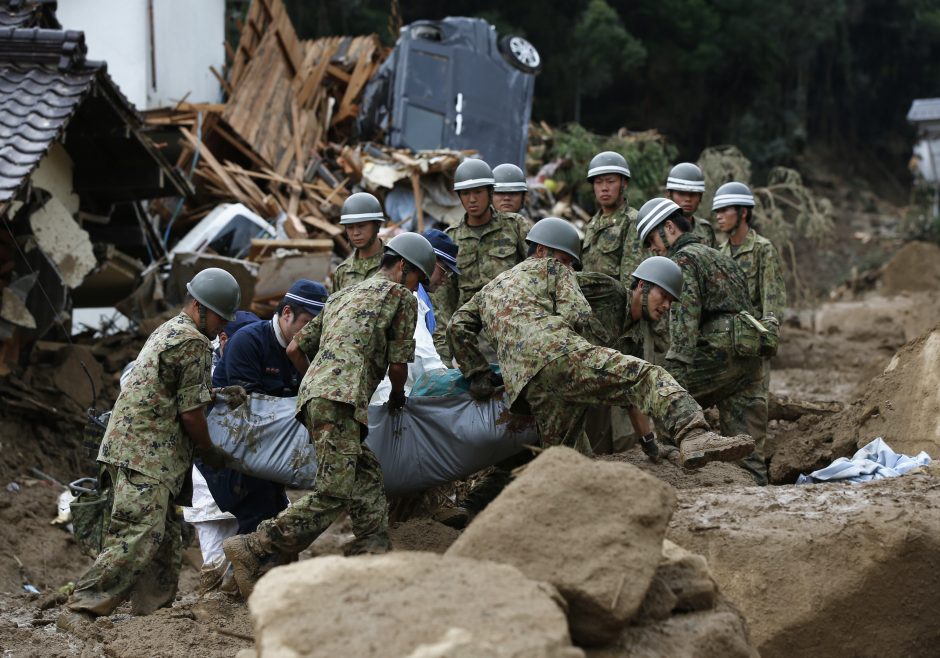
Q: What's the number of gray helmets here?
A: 11